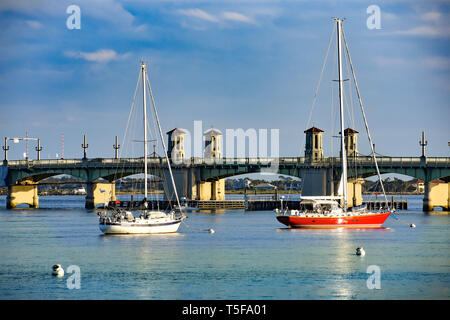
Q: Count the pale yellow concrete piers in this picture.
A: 5